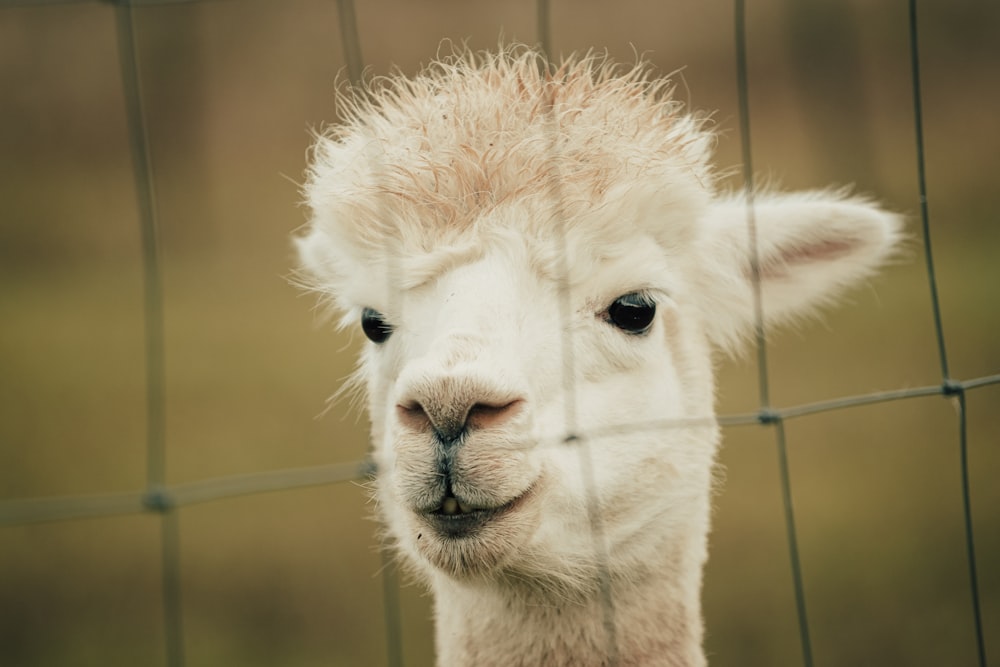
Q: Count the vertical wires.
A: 5